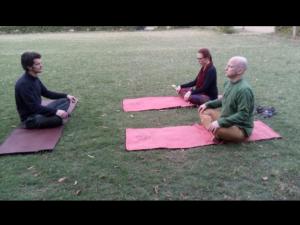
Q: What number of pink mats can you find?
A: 2